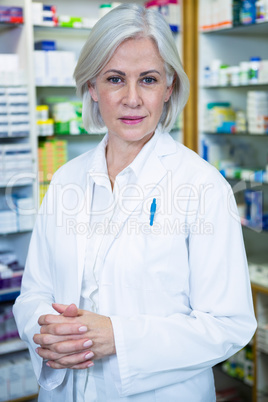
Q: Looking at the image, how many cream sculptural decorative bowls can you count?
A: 0